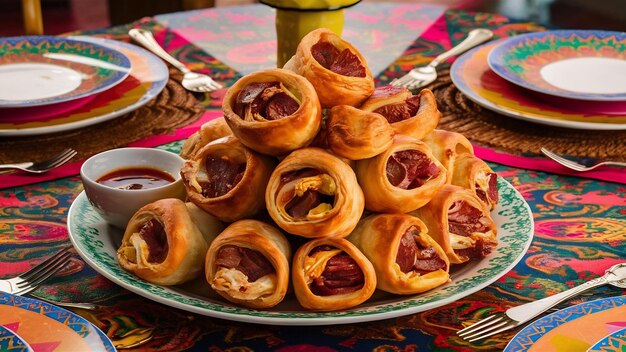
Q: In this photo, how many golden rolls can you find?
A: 15